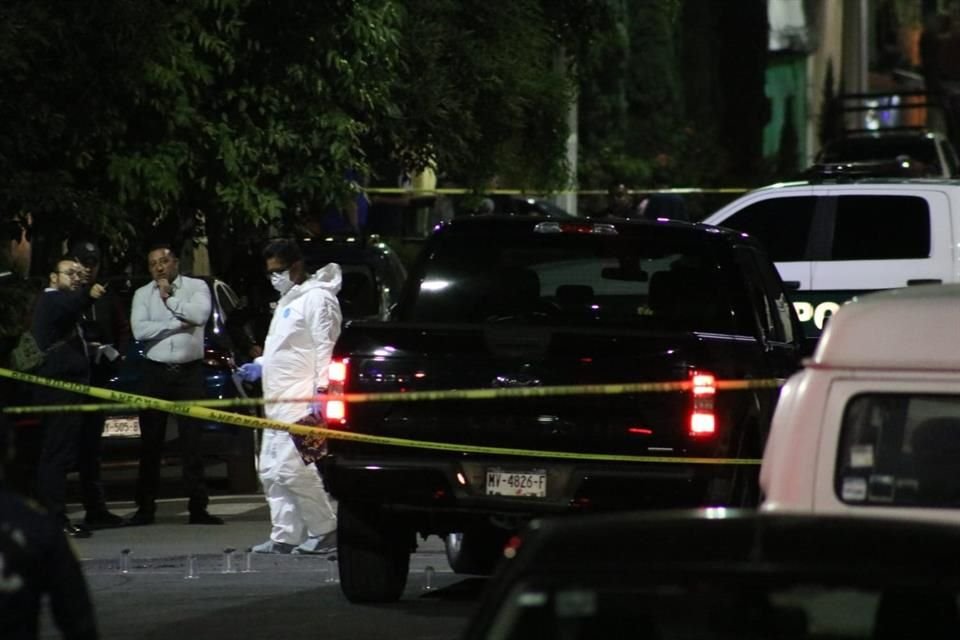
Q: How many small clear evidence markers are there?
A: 6